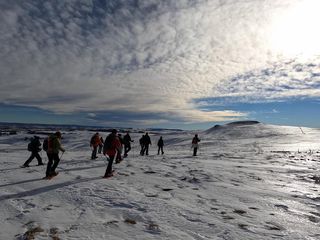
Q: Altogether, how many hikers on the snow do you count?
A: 11